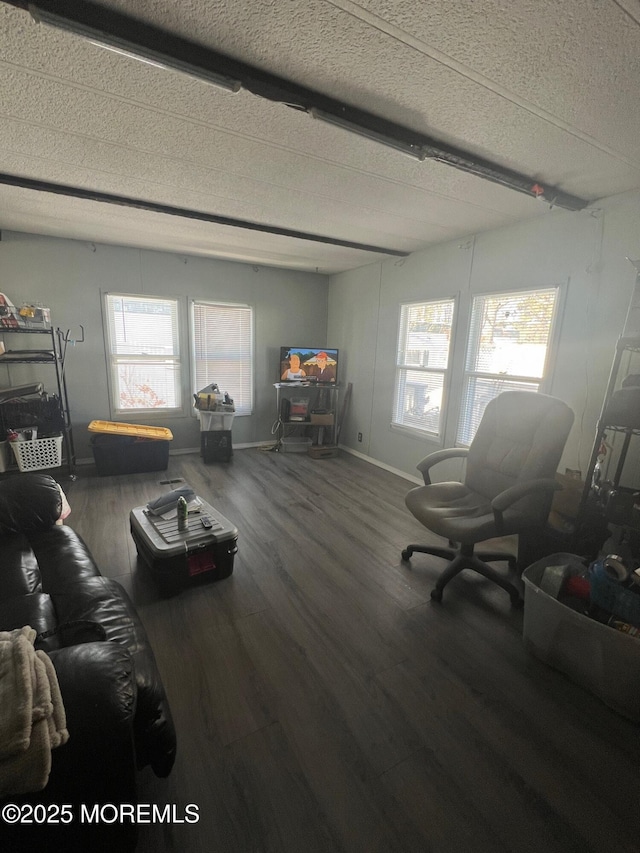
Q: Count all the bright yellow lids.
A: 1